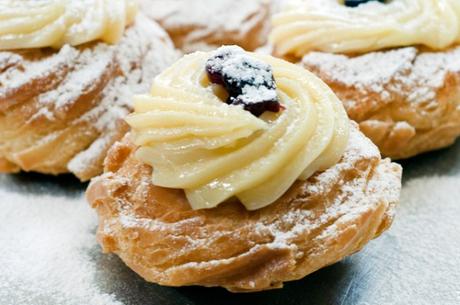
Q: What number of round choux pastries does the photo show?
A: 4